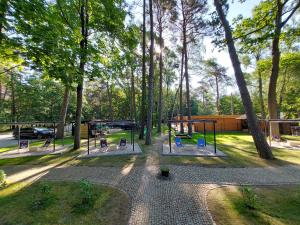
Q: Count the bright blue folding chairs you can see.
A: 2